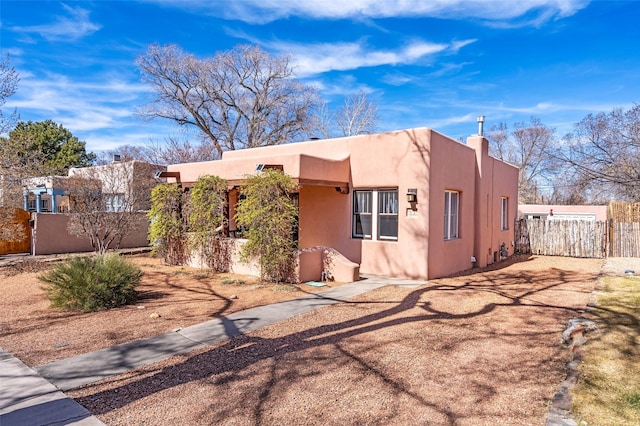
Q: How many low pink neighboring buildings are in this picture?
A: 1